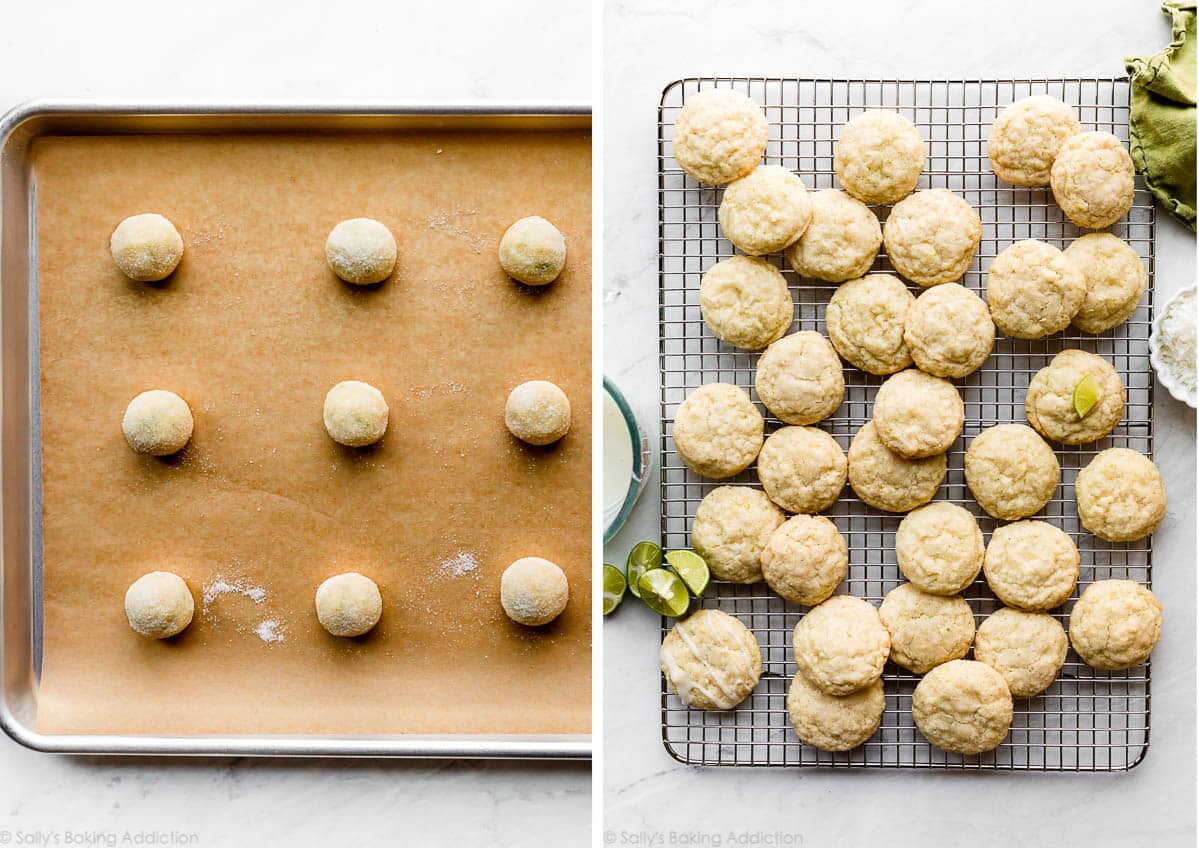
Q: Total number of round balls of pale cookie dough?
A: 9